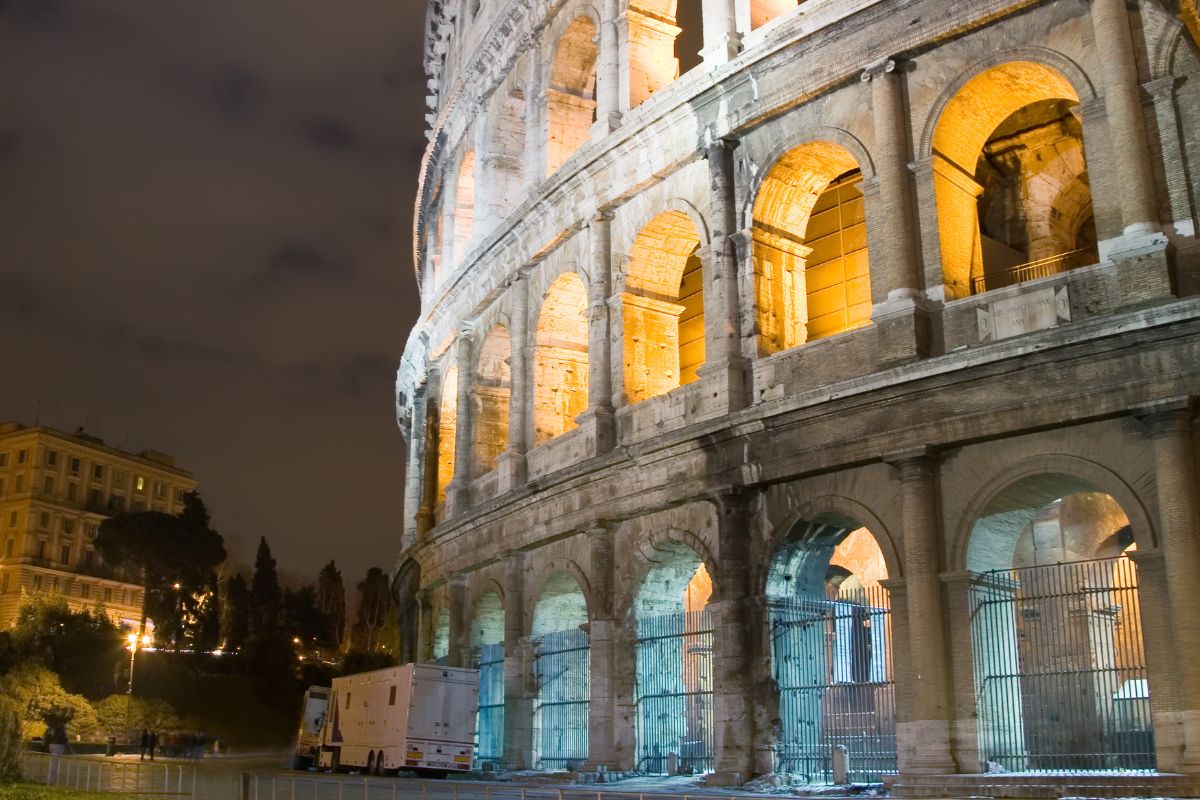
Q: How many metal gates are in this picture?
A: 5